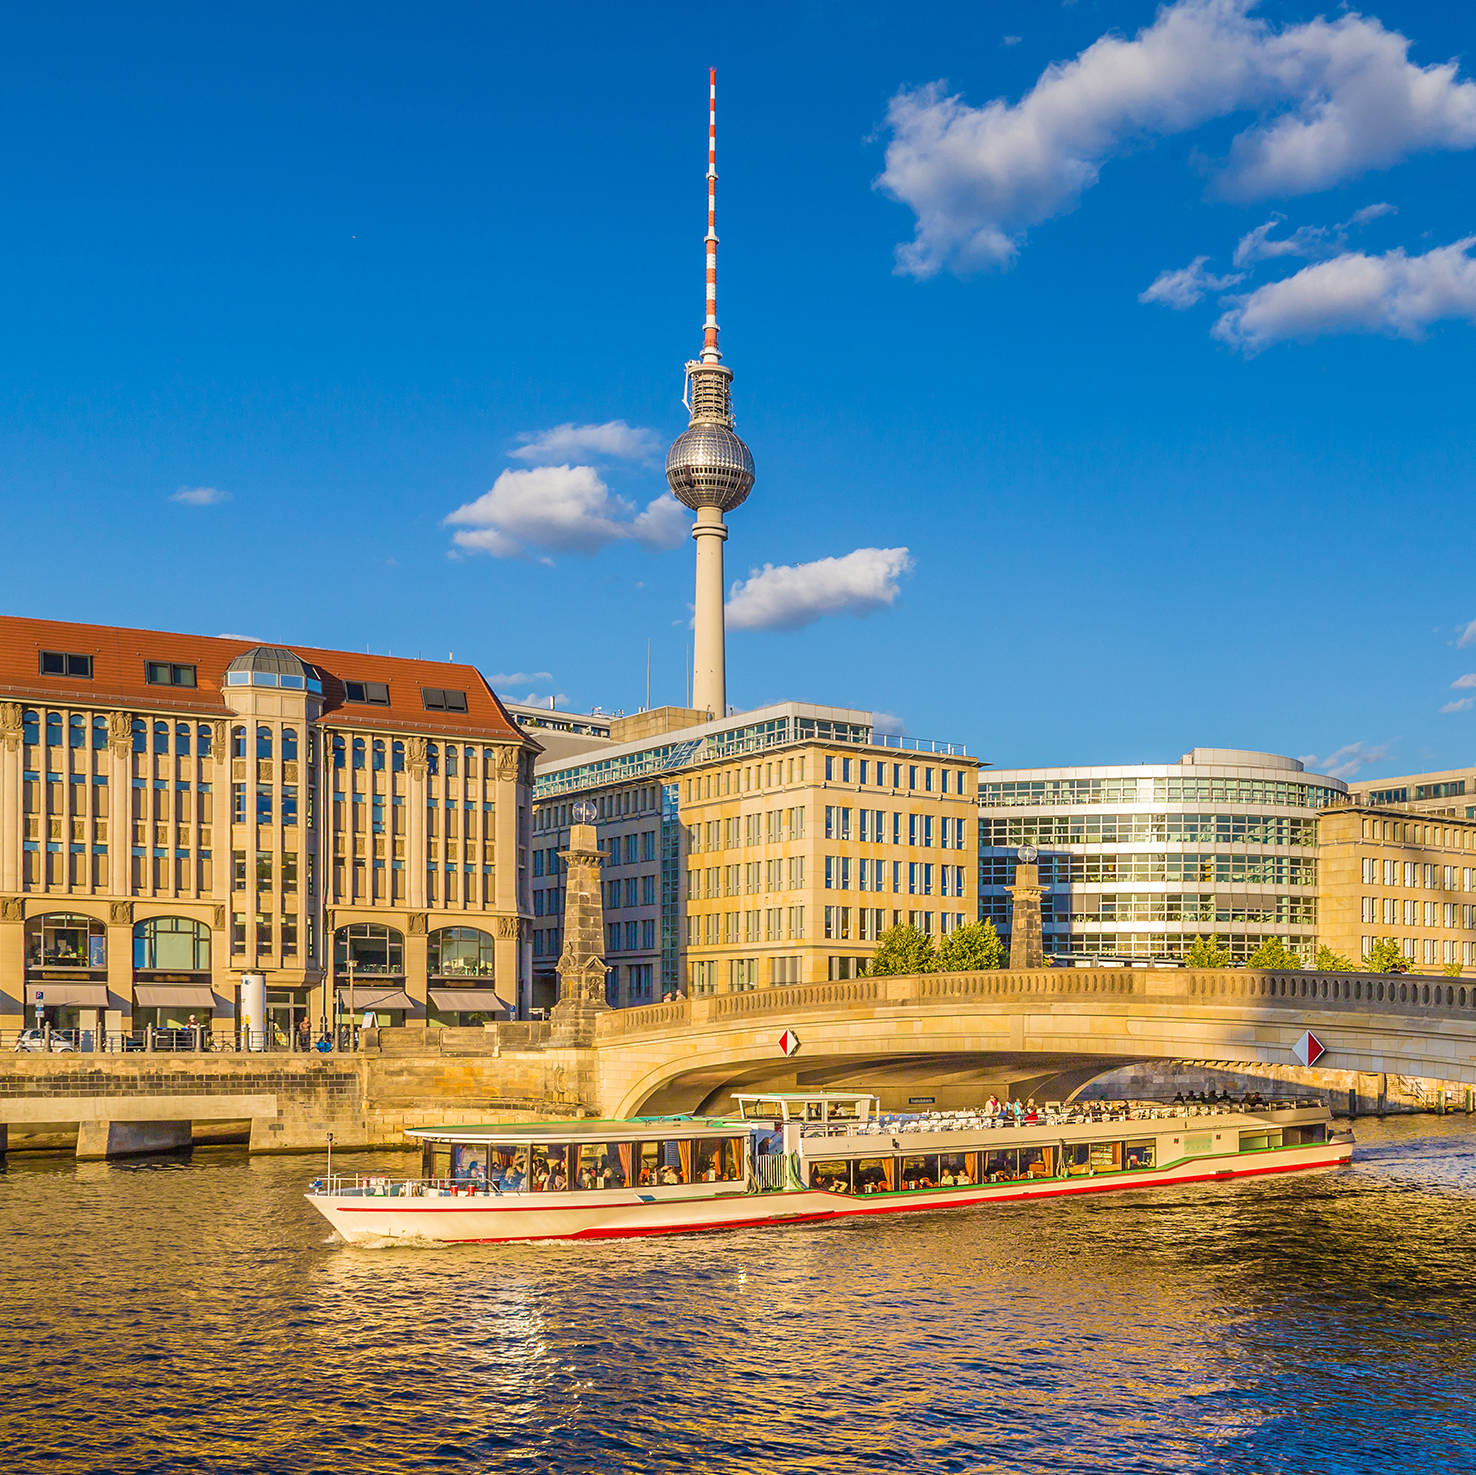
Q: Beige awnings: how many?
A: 4